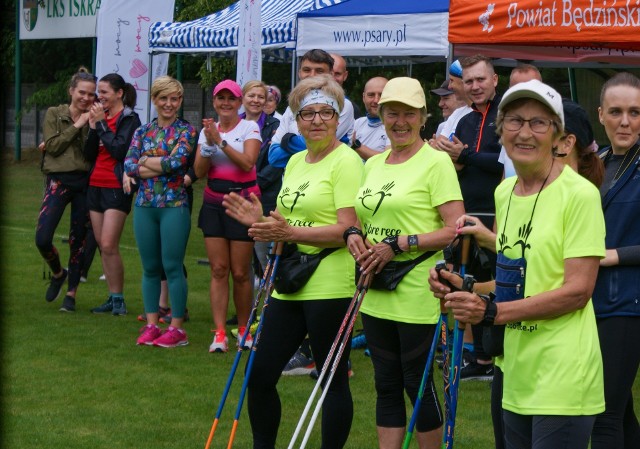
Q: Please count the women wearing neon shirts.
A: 3